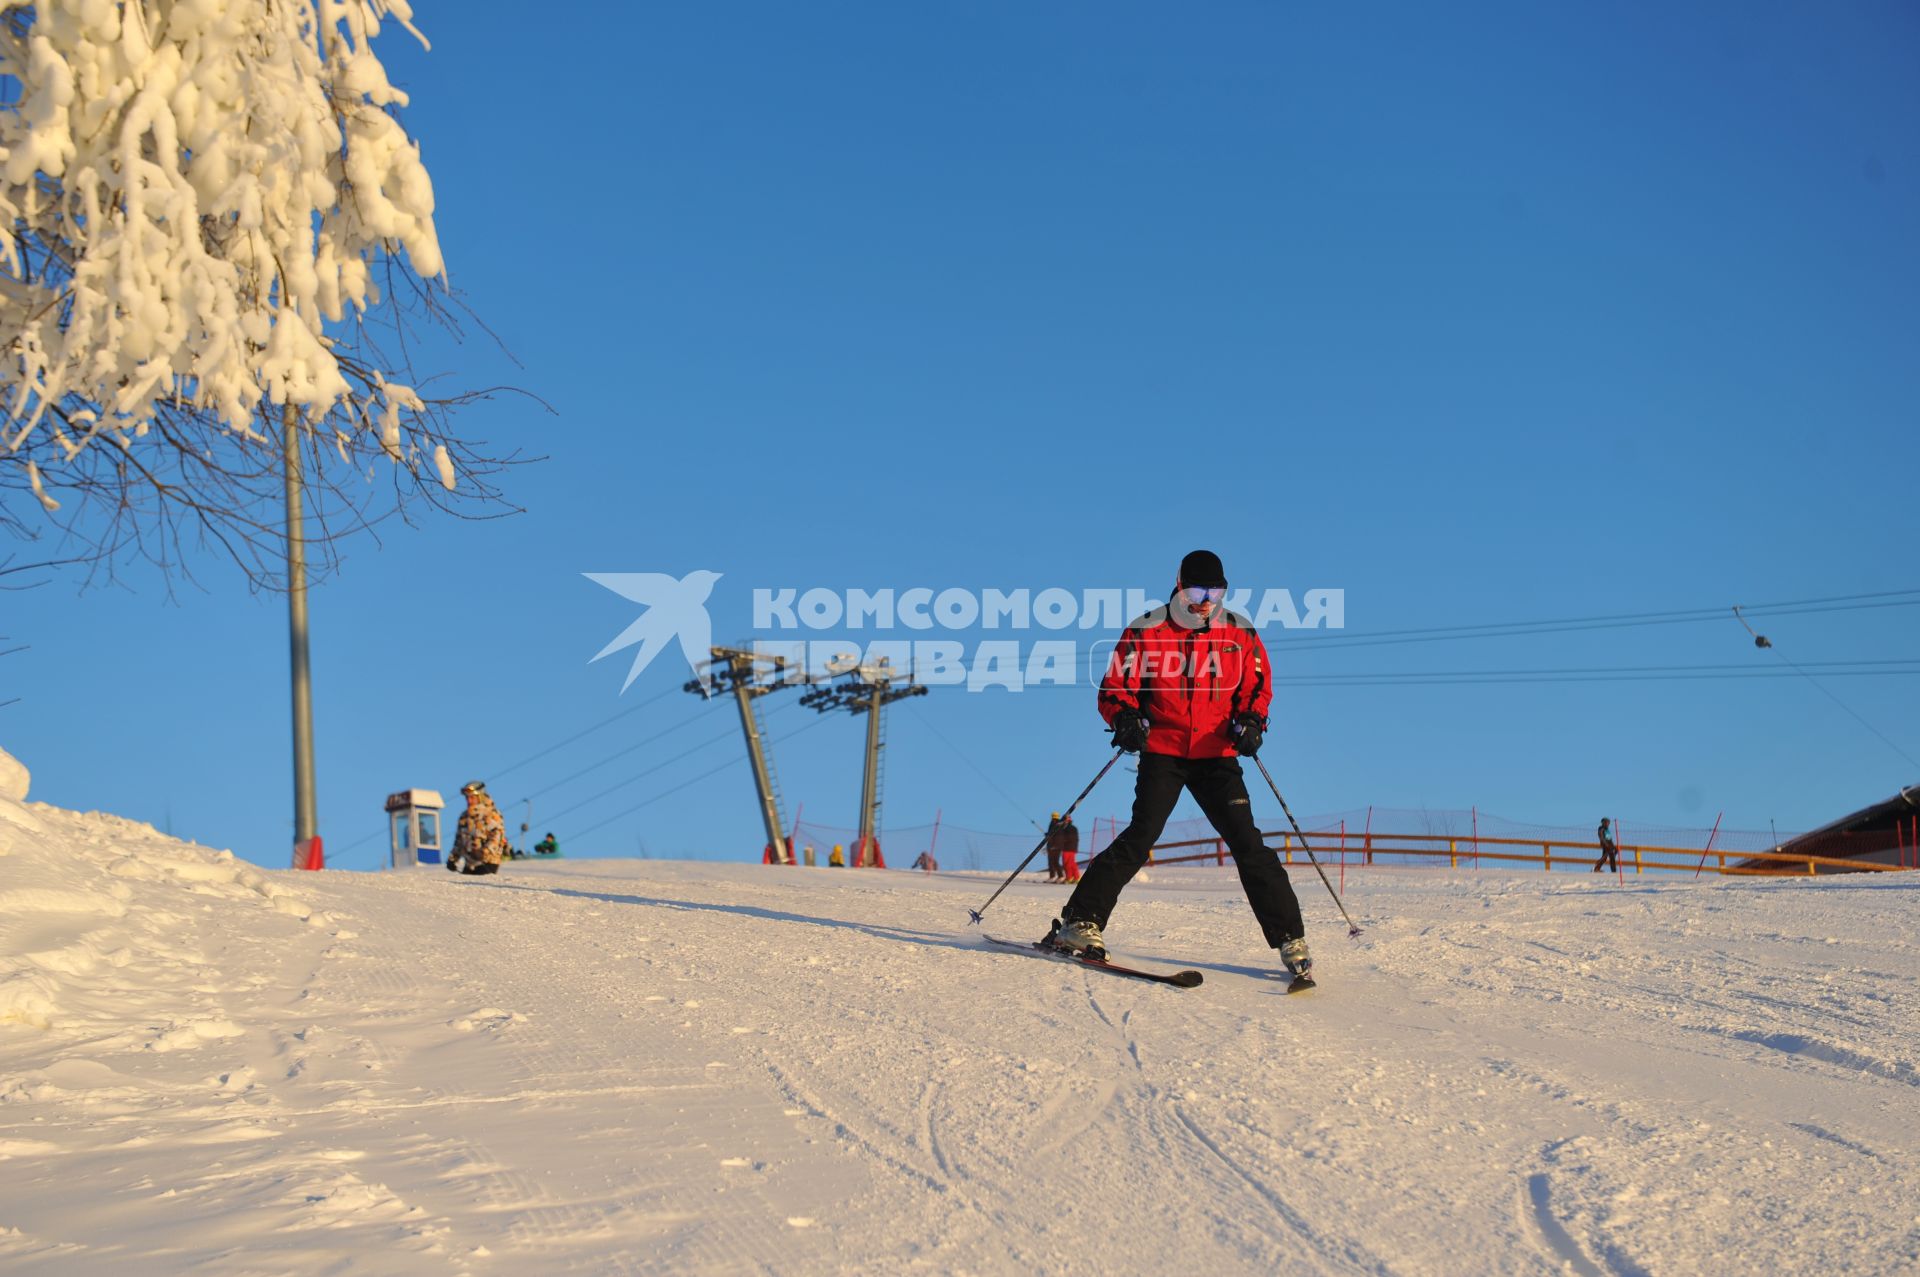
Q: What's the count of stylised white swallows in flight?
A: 1